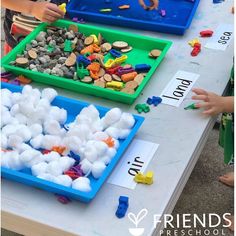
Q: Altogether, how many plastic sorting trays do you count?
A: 3